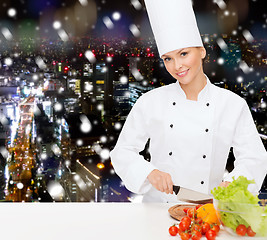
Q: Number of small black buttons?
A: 7